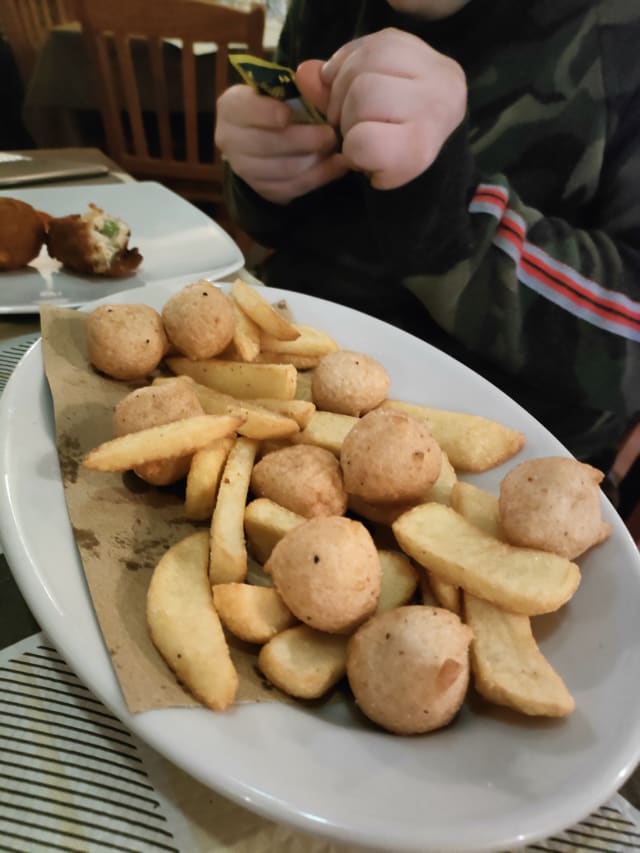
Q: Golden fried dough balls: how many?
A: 9